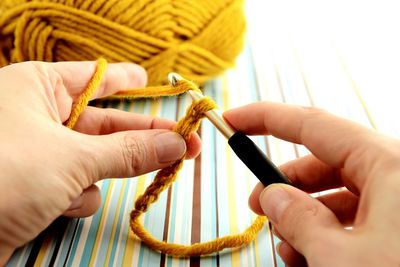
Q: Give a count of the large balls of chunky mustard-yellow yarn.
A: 1